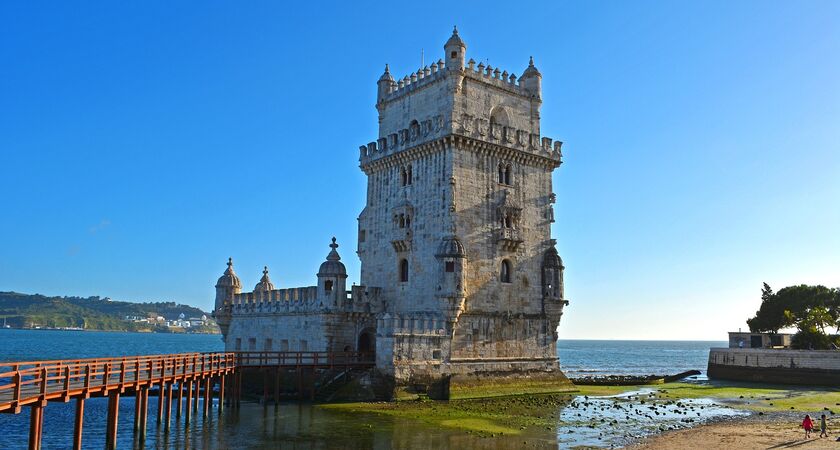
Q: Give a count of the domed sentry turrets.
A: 8